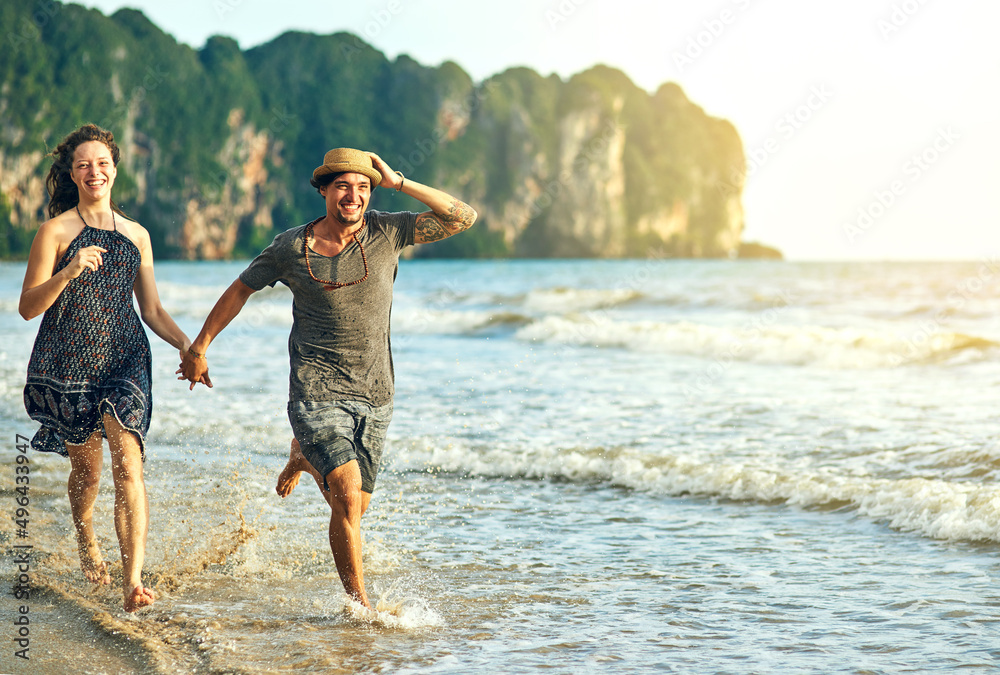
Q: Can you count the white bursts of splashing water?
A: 1